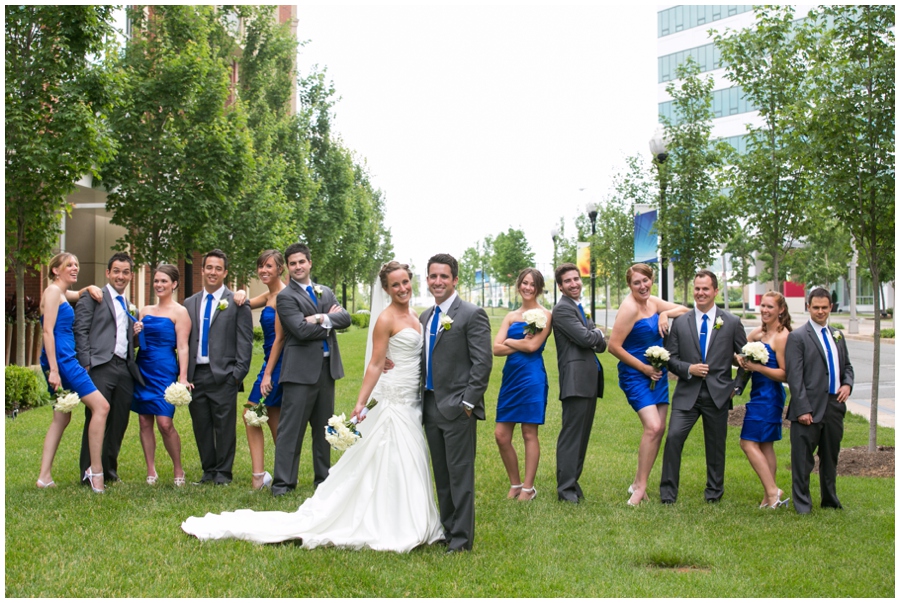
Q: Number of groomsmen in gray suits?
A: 6